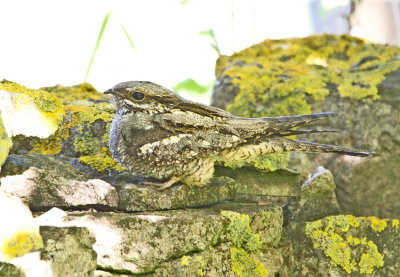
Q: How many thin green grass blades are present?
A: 2